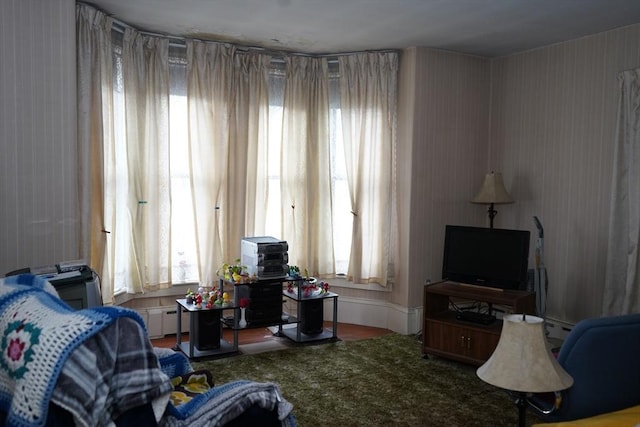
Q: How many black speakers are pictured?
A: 2